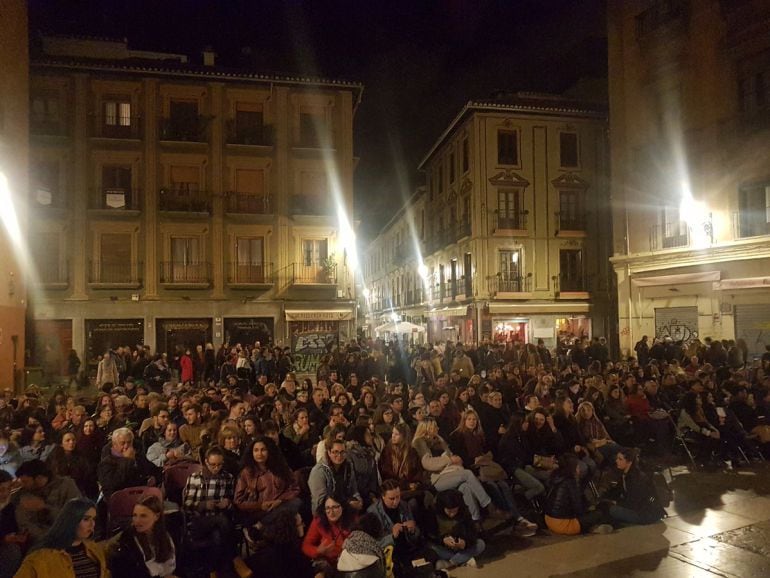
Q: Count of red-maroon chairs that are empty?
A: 2